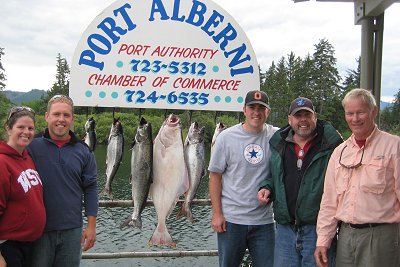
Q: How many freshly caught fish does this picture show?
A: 6